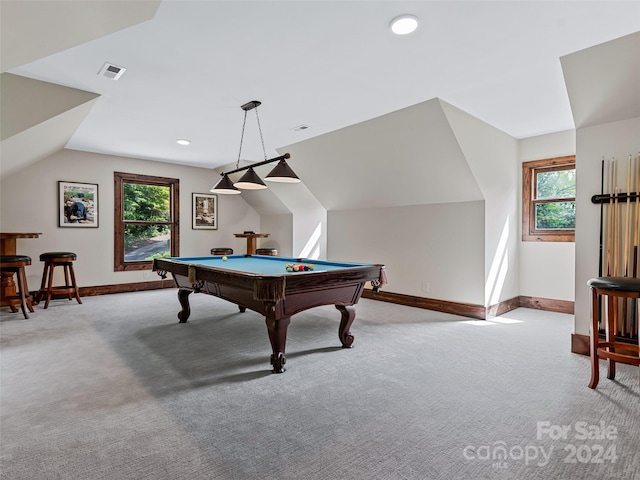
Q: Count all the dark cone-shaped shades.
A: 3